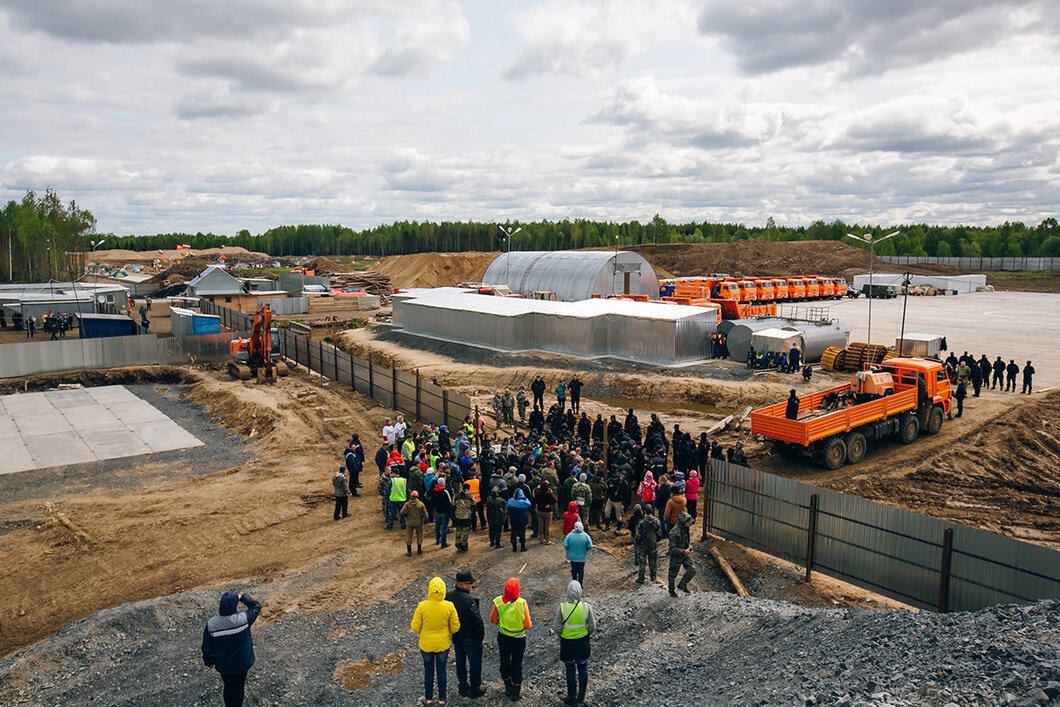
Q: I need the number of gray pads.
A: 12